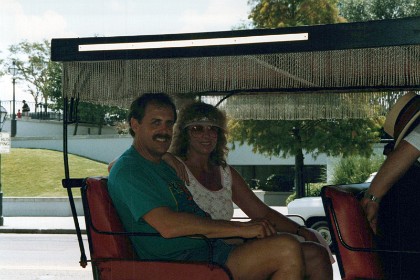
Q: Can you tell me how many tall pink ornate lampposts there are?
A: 0